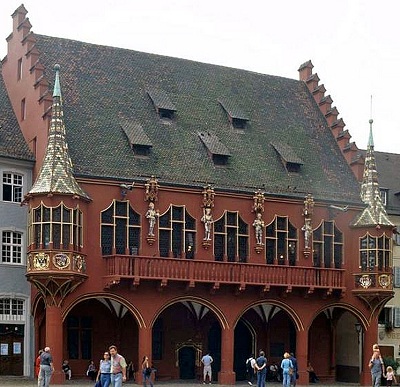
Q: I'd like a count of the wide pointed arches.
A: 4